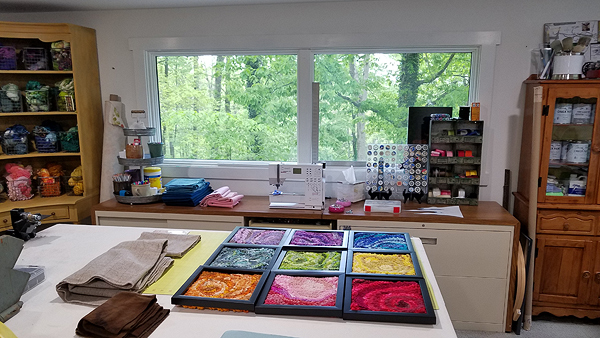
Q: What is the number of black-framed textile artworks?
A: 9